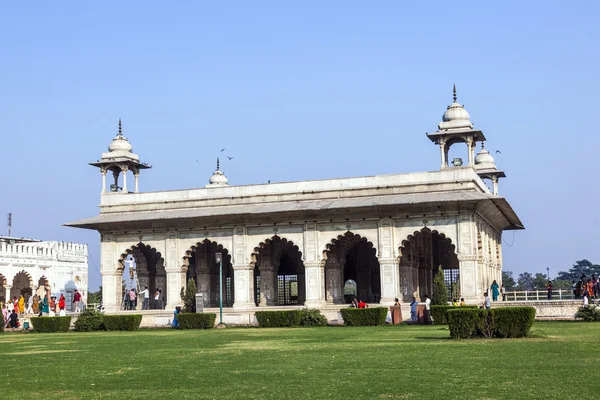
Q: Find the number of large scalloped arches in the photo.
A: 5